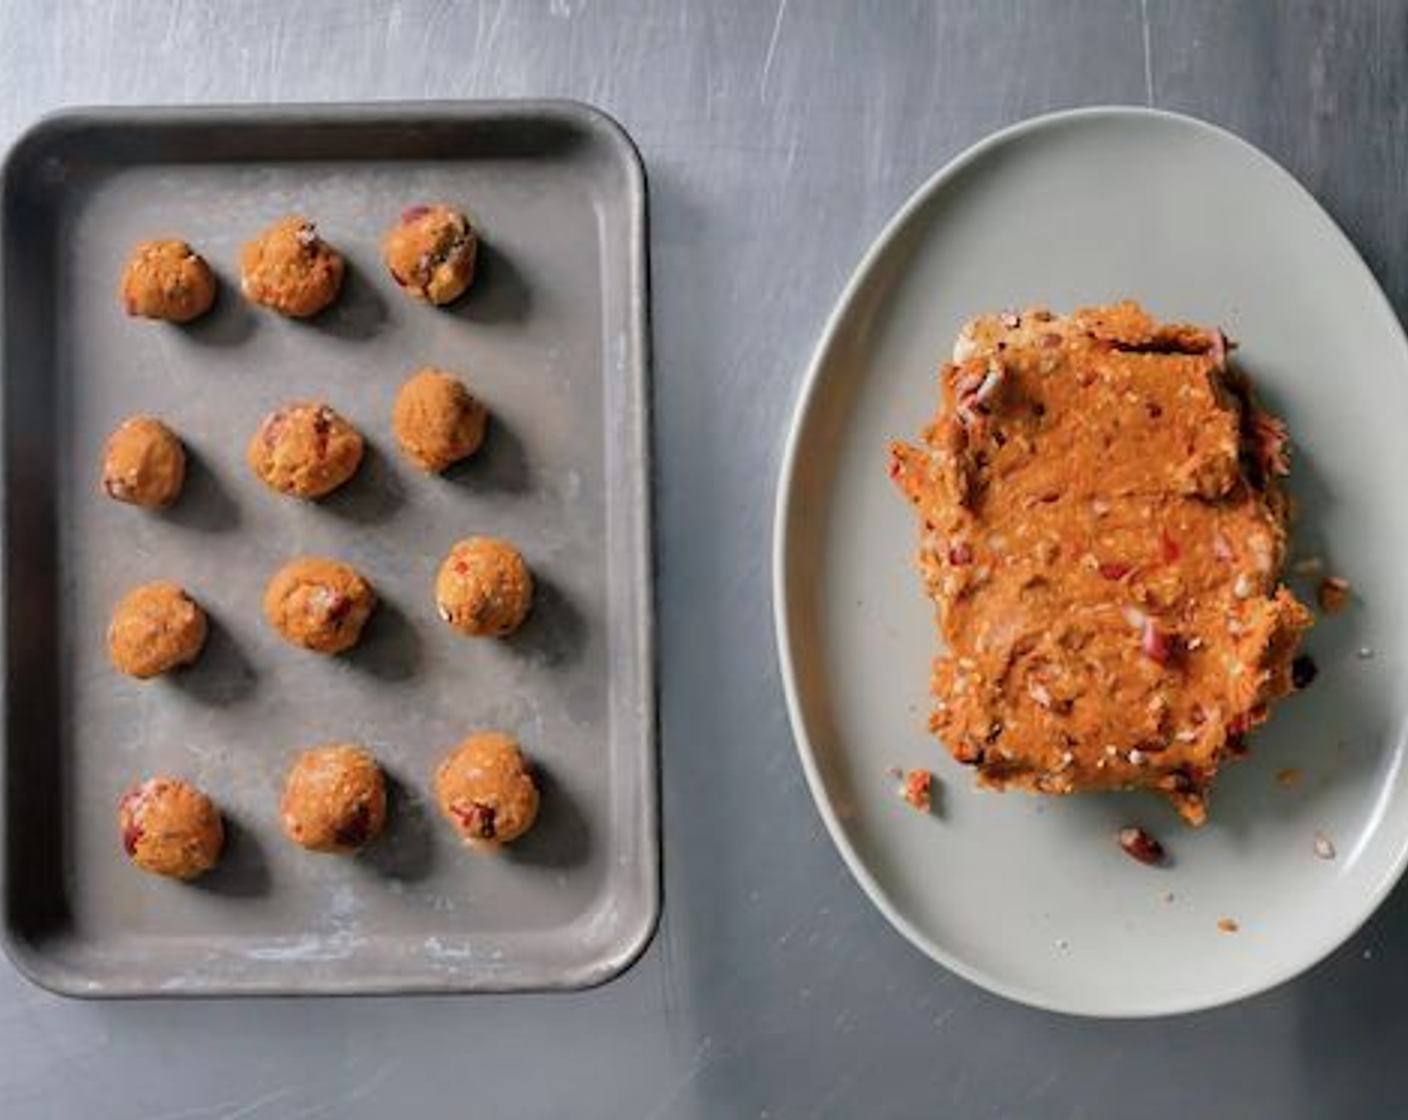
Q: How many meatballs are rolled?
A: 12